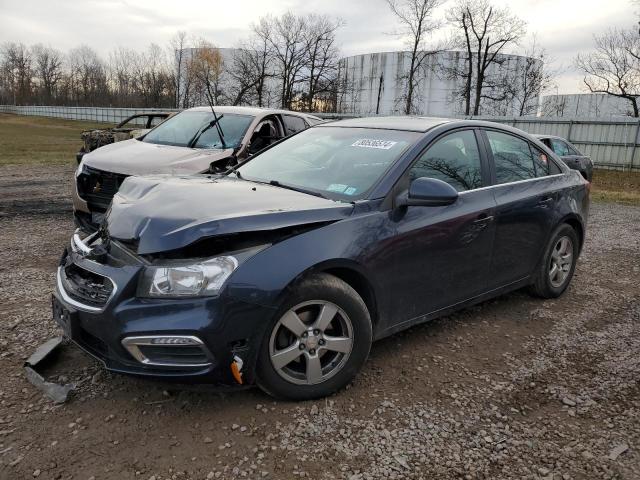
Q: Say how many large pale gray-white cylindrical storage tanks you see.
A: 3